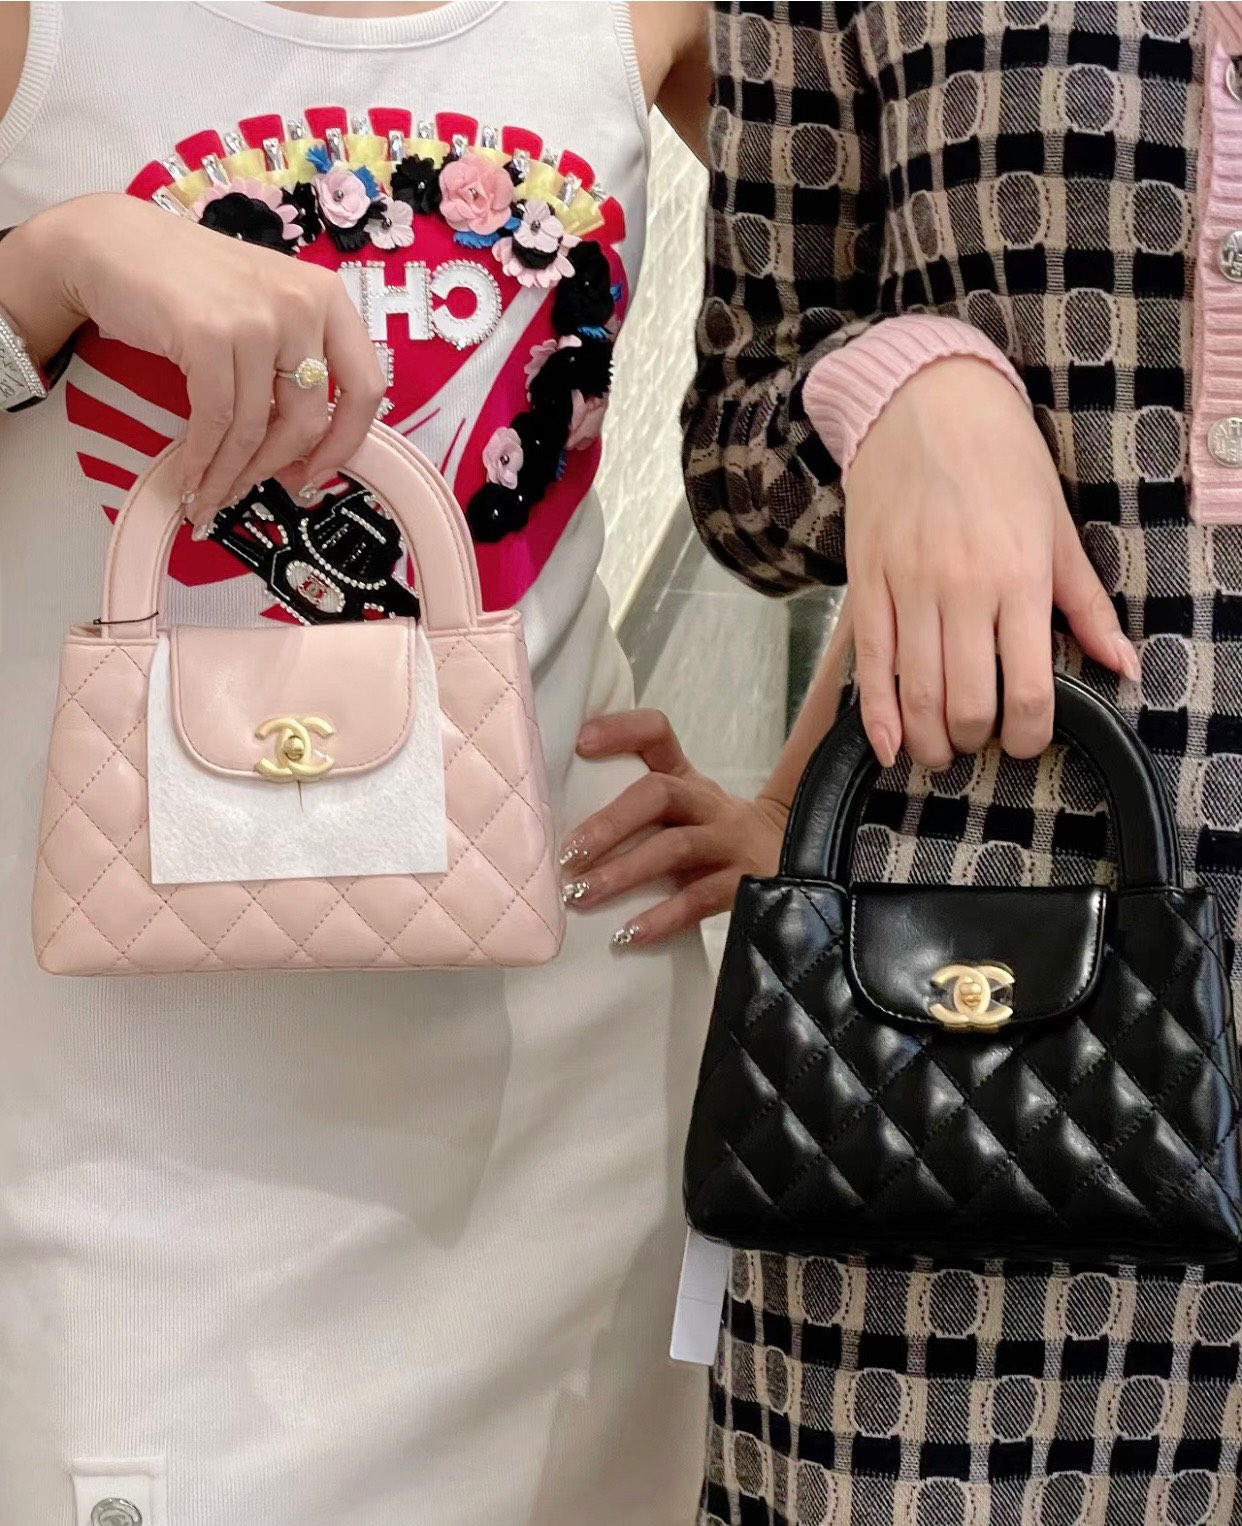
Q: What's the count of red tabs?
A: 9